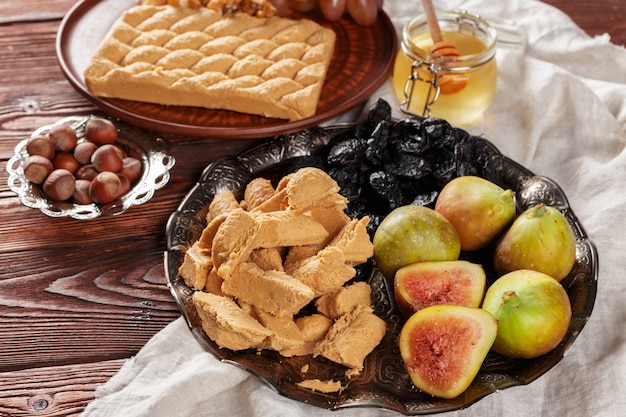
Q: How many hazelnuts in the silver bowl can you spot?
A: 14